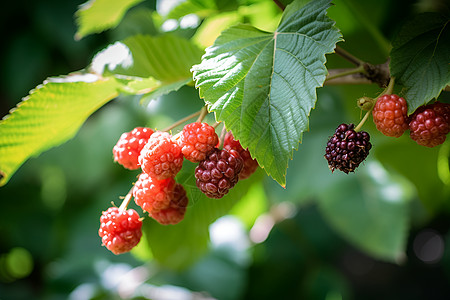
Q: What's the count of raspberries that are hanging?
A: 11